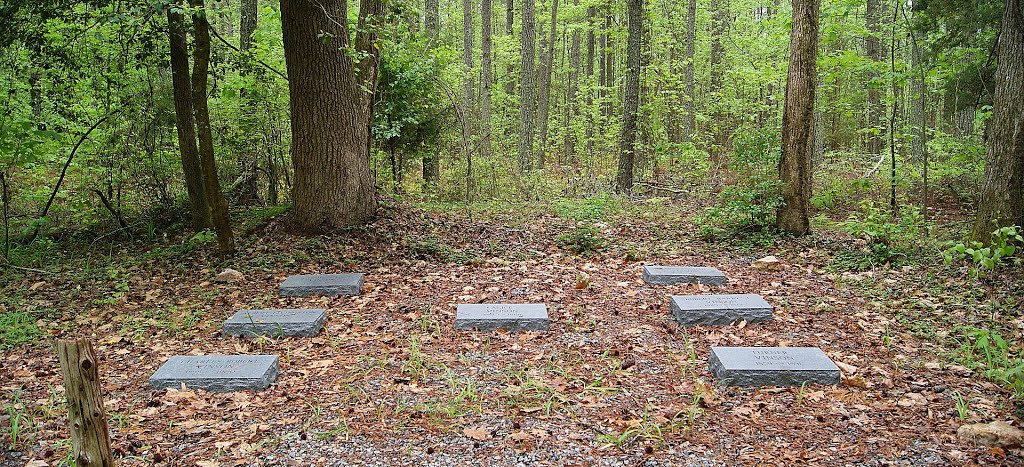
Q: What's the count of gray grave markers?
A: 7